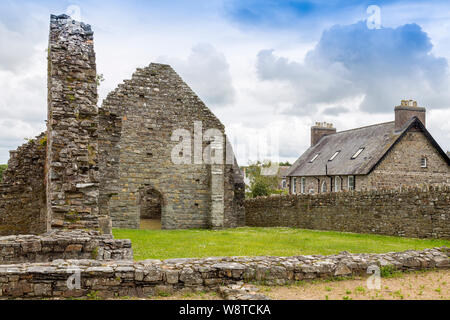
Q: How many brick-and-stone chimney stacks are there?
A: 2